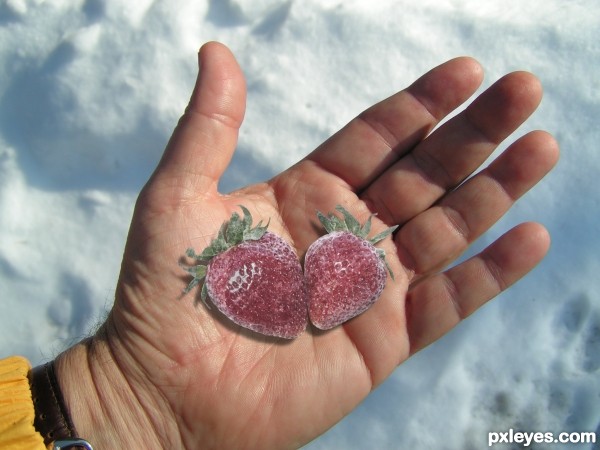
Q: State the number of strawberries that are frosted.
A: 2